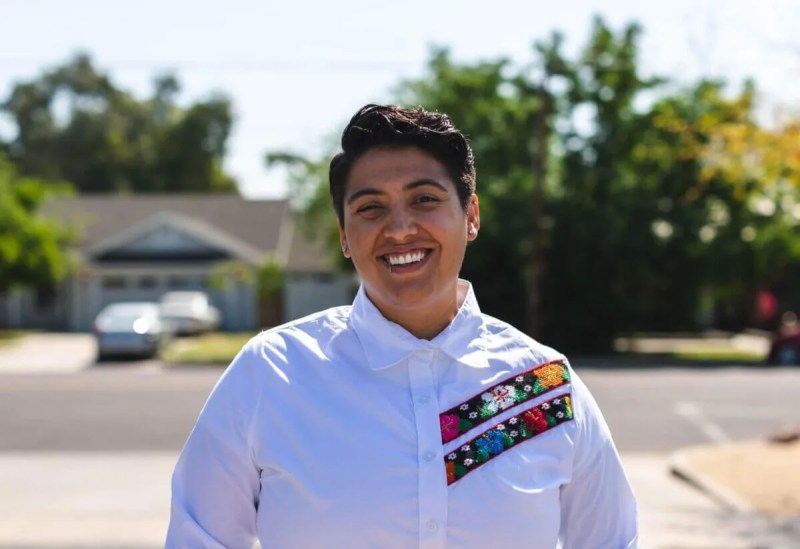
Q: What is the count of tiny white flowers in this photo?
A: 13